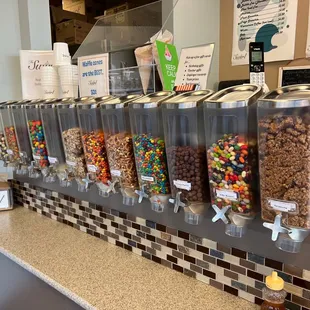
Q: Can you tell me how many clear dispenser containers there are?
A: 12